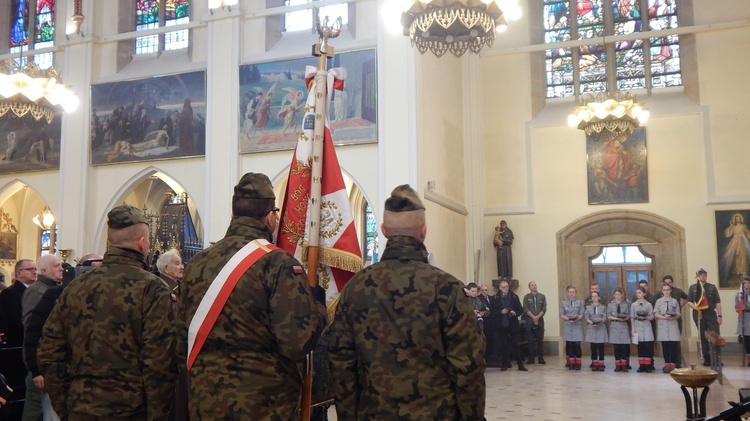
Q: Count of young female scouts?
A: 5